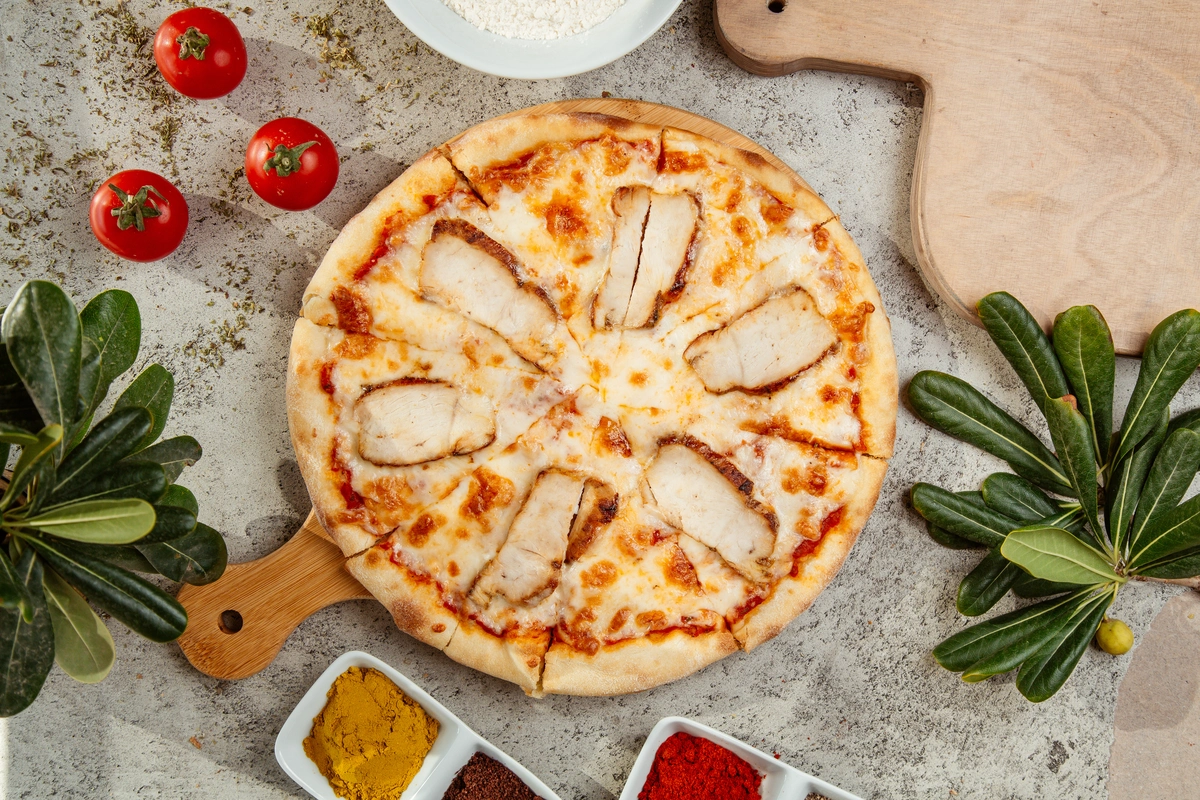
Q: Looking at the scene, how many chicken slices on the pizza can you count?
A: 6